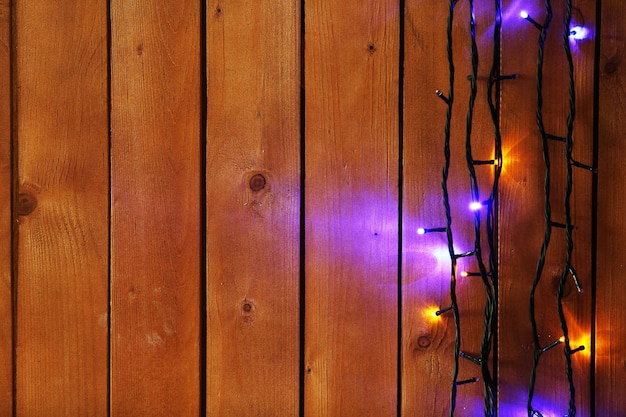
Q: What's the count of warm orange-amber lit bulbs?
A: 5